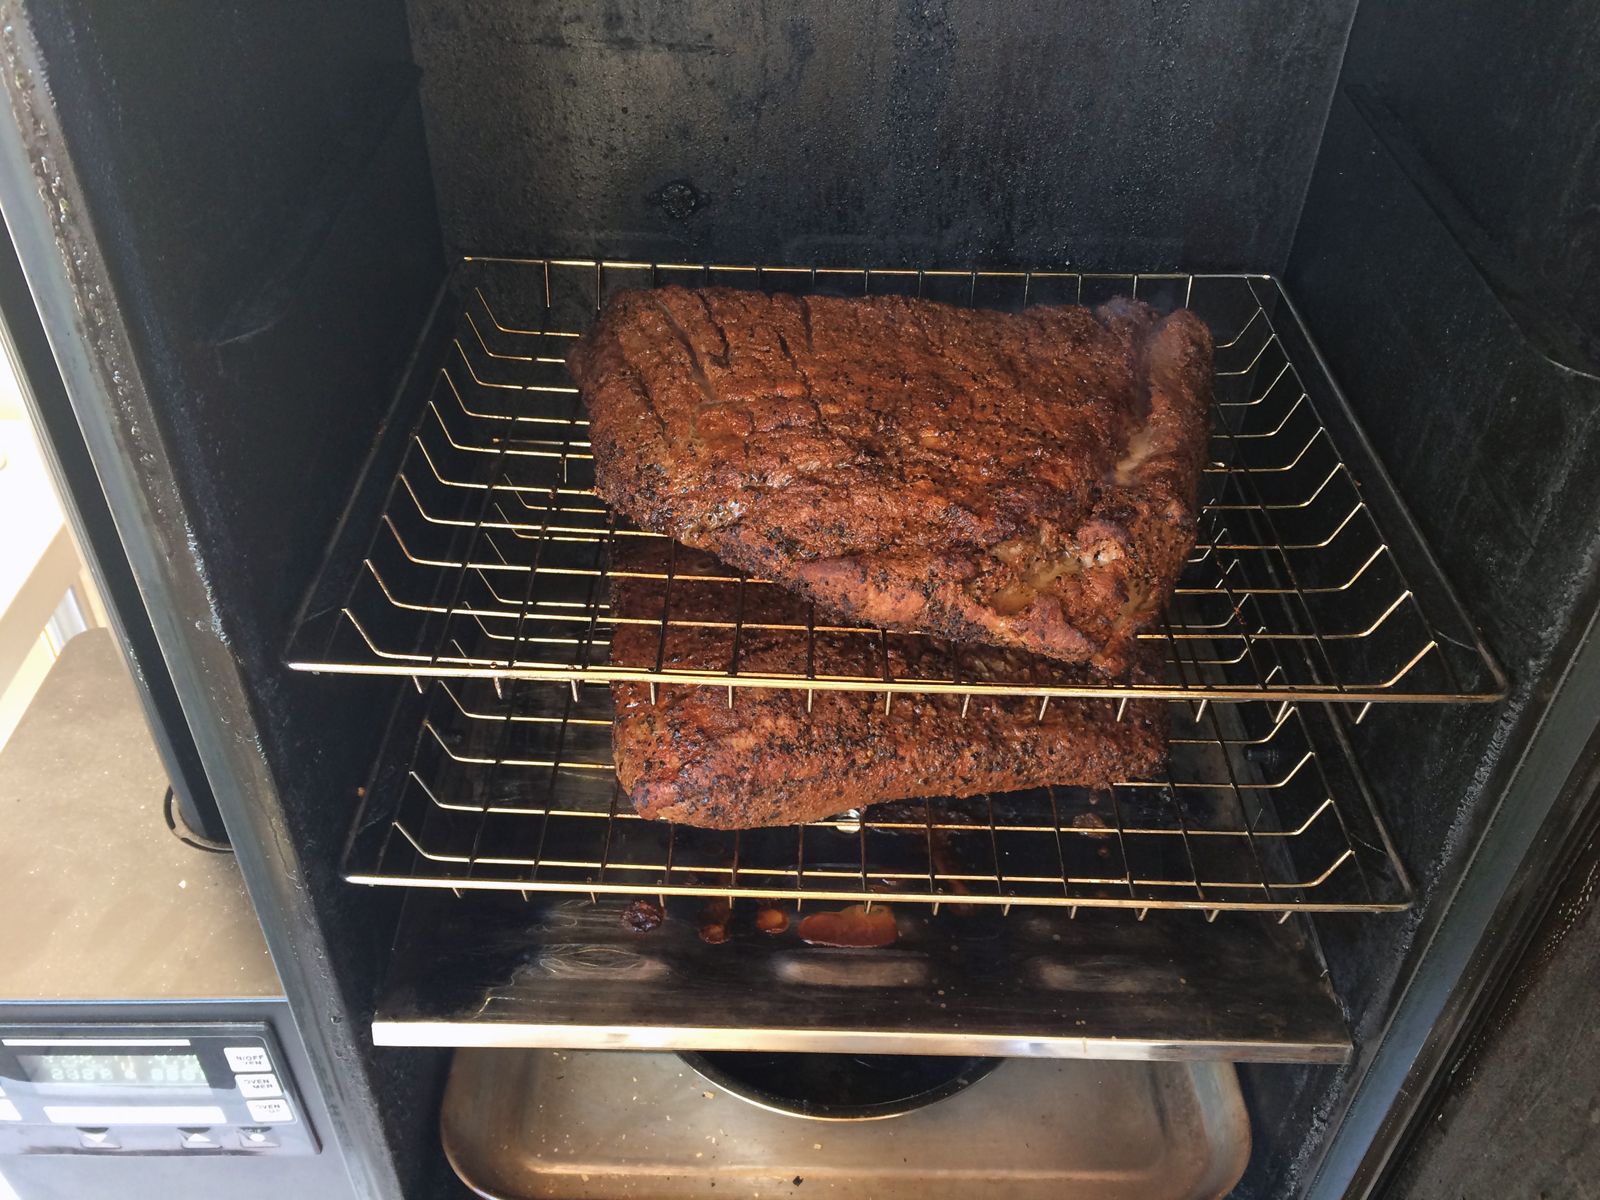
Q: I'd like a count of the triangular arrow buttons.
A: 2